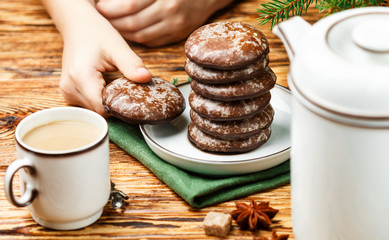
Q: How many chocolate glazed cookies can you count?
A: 7